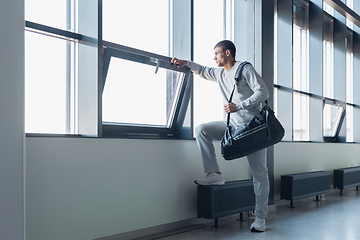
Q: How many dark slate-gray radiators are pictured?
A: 3